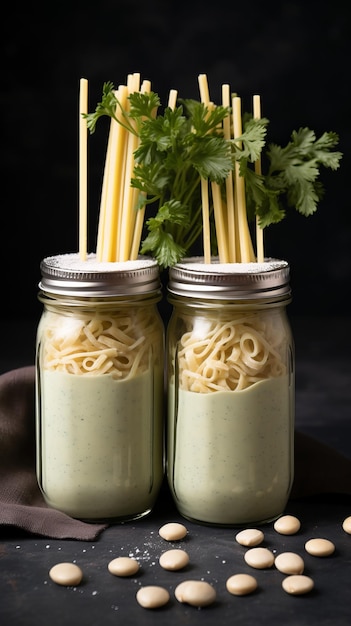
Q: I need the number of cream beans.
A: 14